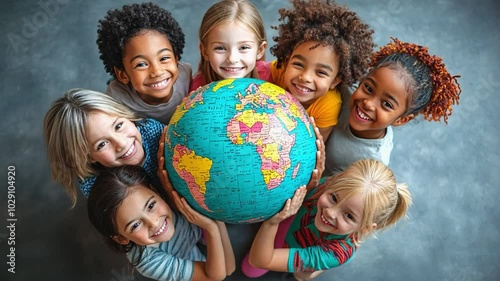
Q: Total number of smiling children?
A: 7